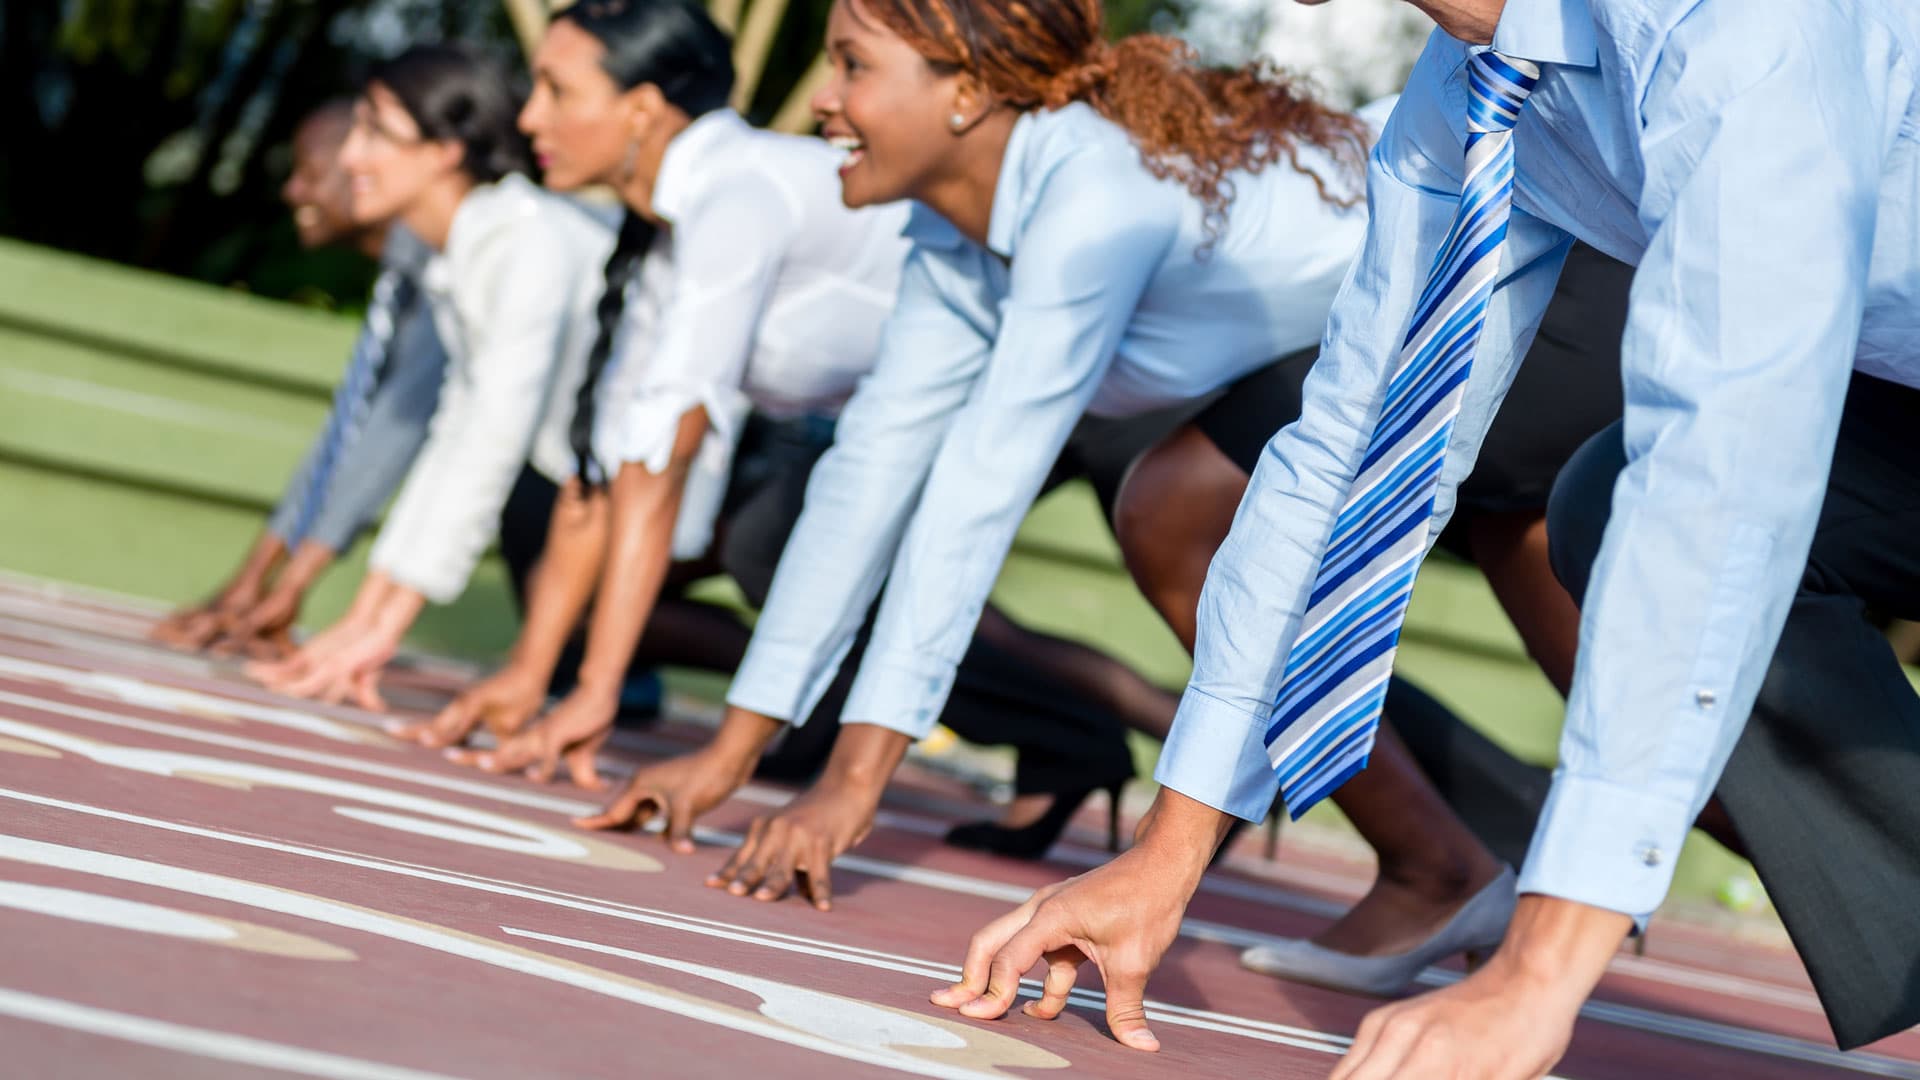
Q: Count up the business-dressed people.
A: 5